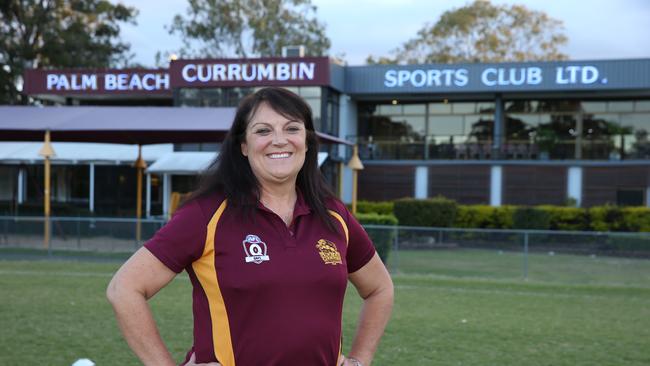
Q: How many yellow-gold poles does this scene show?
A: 3